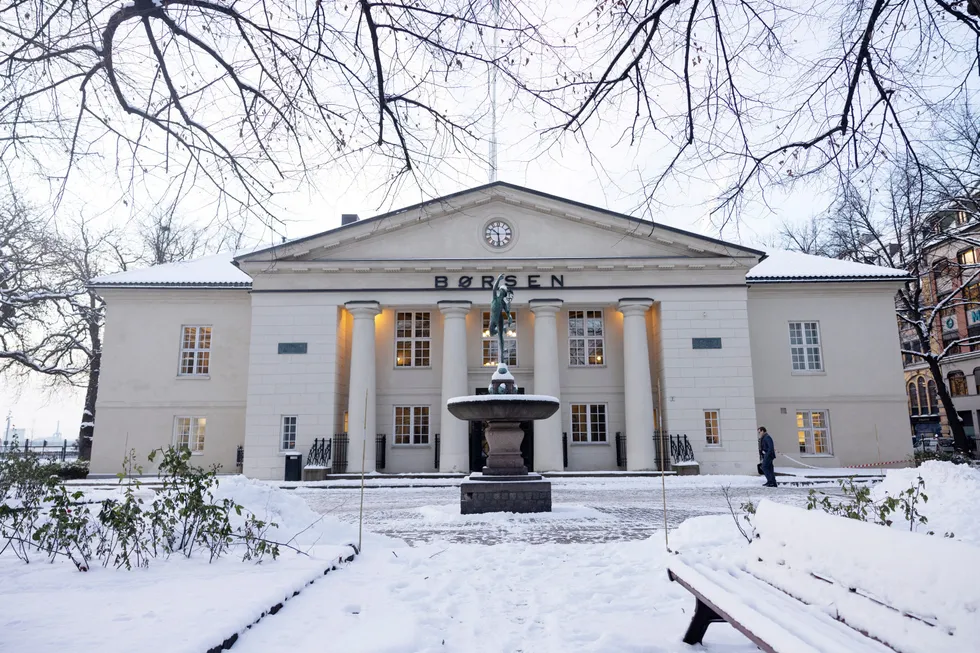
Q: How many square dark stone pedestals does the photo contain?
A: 1